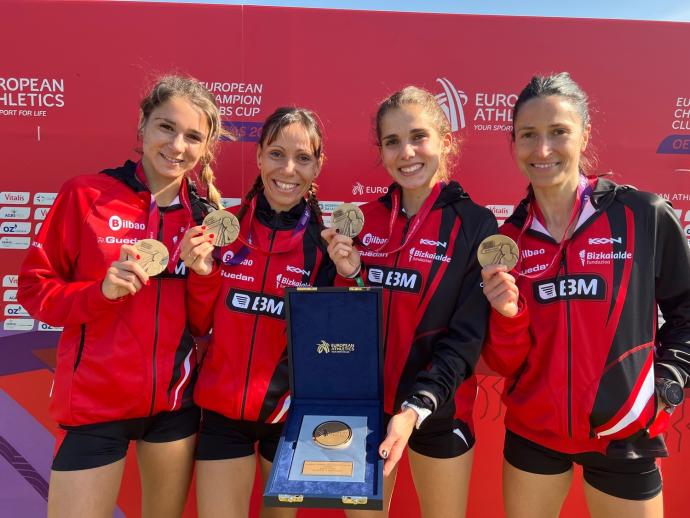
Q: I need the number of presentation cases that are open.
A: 1